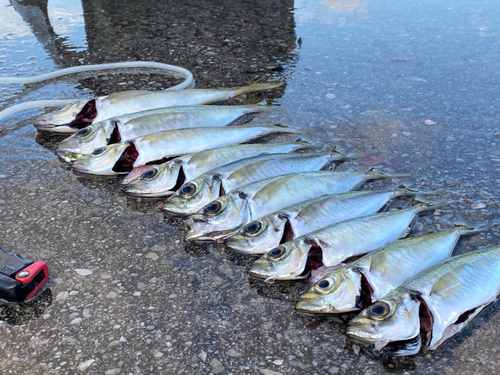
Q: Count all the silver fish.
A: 10